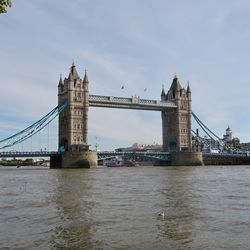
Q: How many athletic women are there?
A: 0